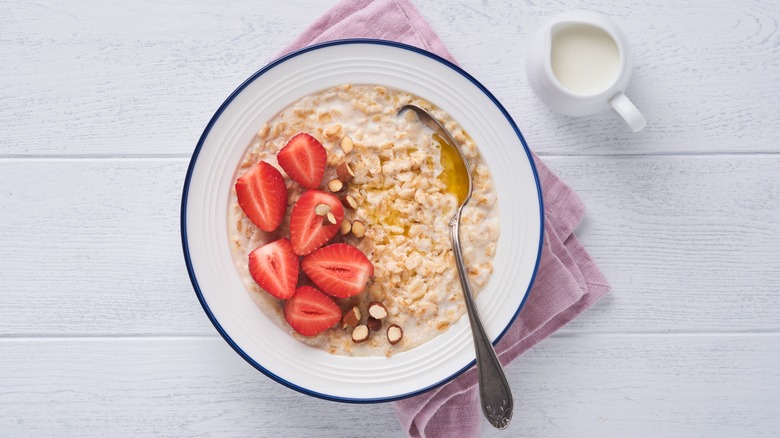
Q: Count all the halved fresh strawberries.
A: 6